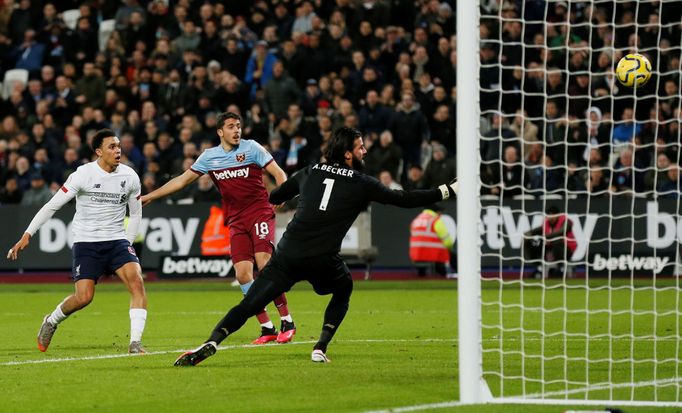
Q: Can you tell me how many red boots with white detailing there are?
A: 2